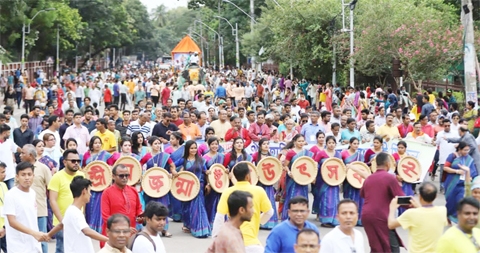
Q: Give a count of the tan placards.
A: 12